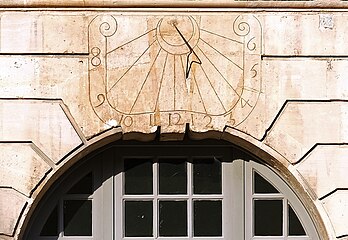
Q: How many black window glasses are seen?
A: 12